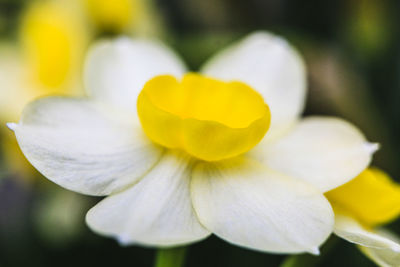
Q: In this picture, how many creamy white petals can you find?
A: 6